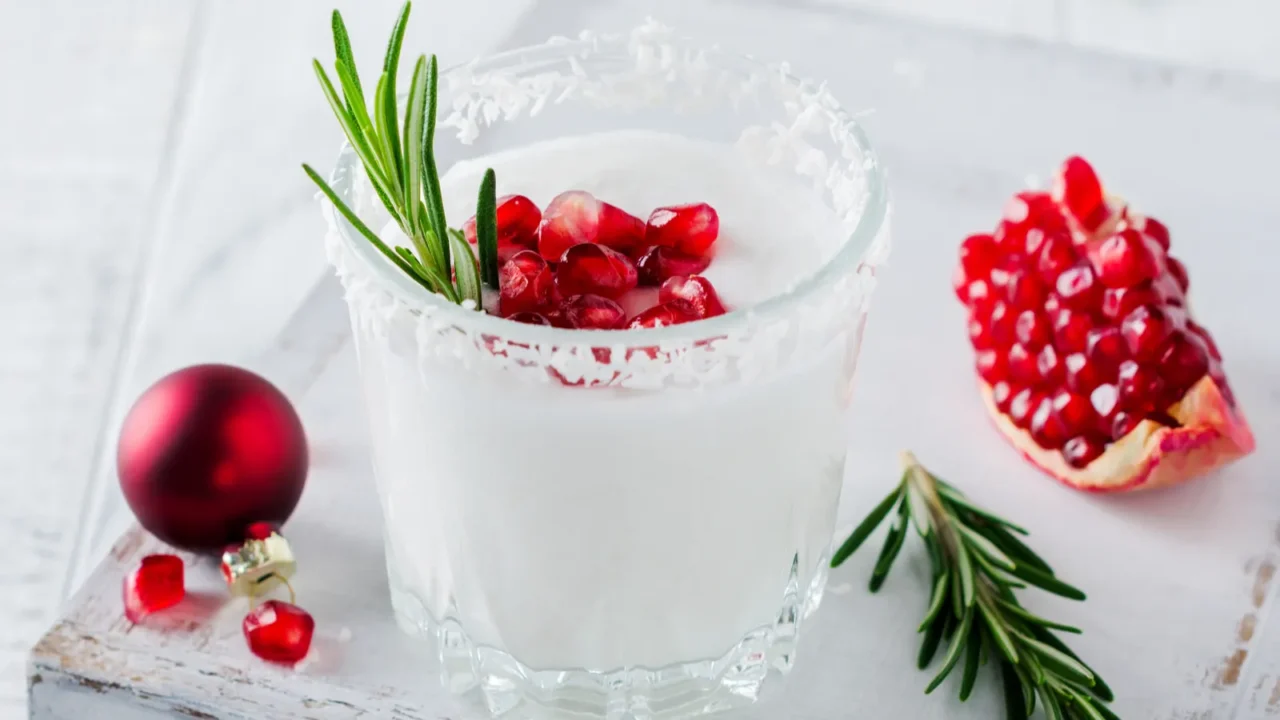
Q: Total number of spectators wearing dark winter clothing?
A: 0